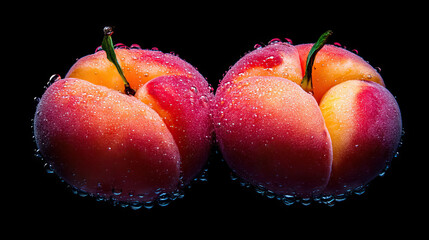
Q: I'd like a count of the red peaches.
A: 2